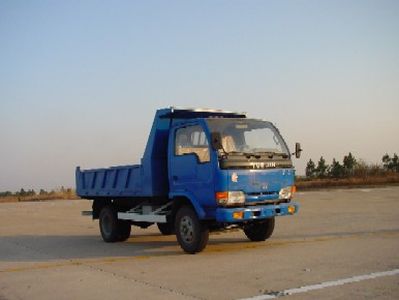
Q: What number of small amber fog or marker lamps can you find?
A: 2